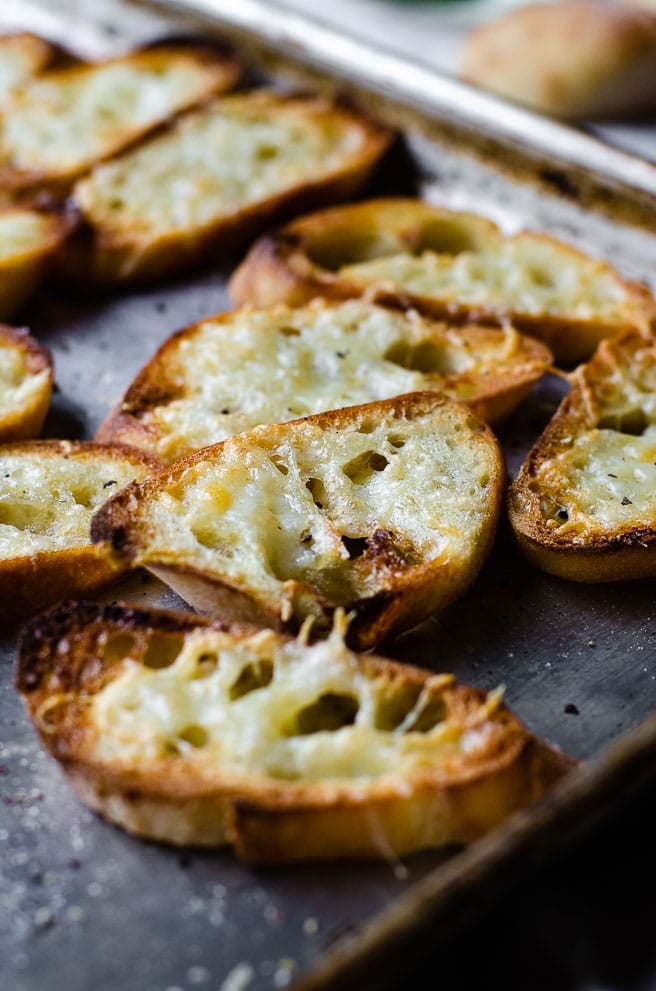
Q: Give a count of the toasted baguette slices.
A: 11